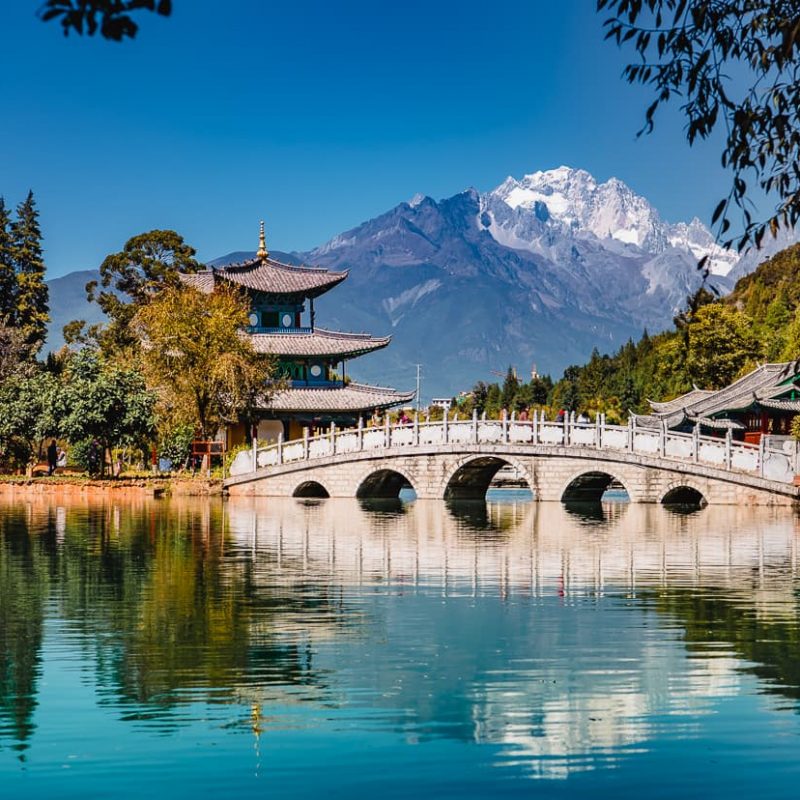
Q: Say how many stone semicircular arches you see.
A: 5